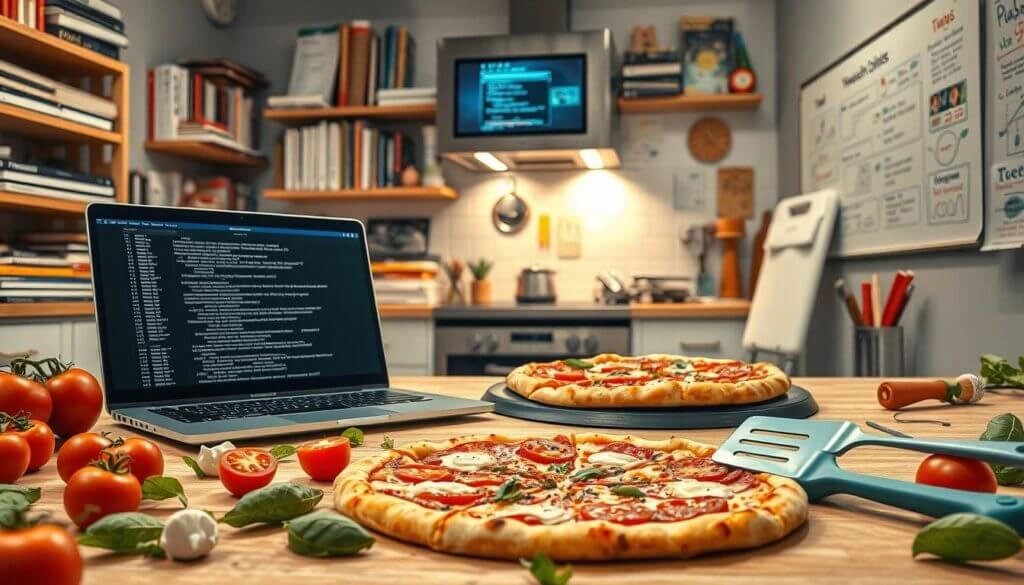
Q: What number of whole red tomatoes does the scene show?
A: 9